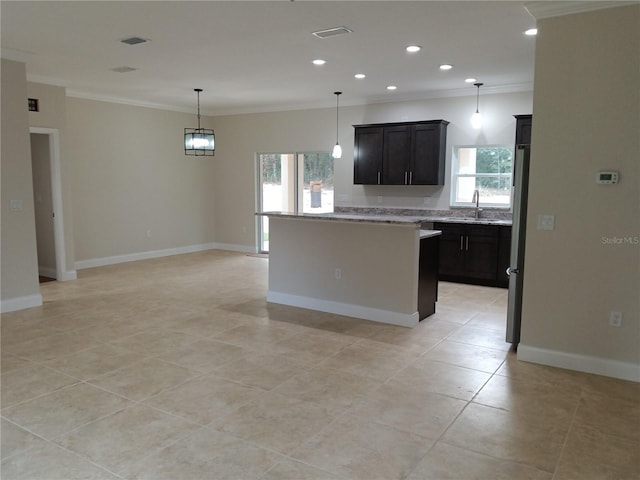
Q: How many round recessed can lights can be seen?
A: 7